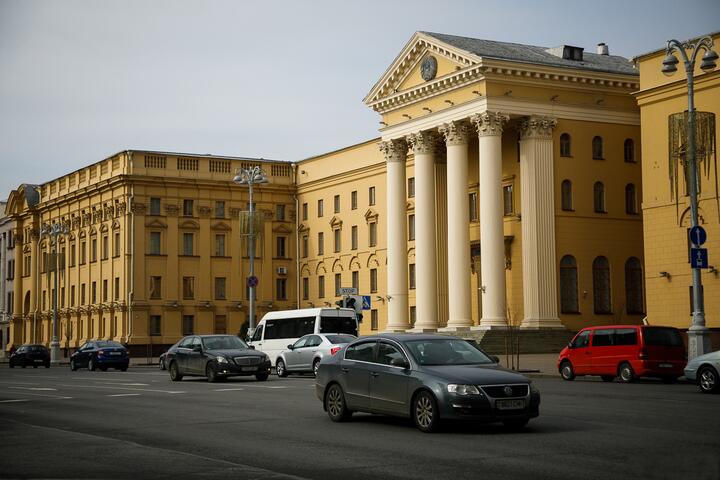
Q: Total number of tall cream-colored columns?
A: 5